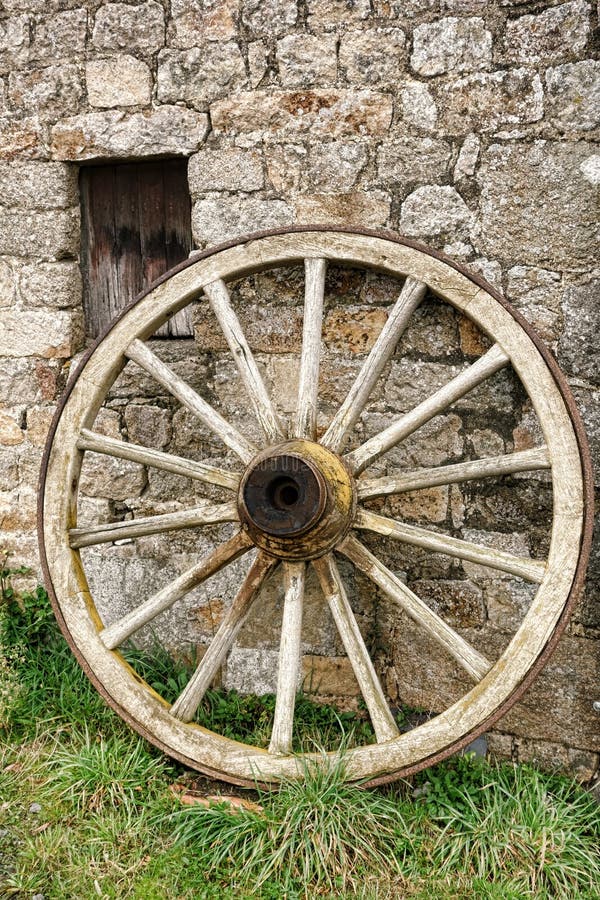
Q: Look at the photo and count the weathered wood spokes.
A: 14